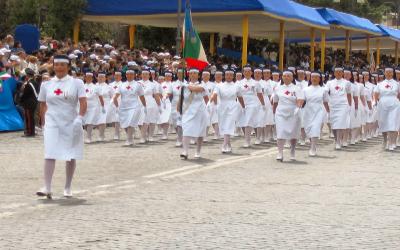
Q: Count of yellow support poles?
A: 11